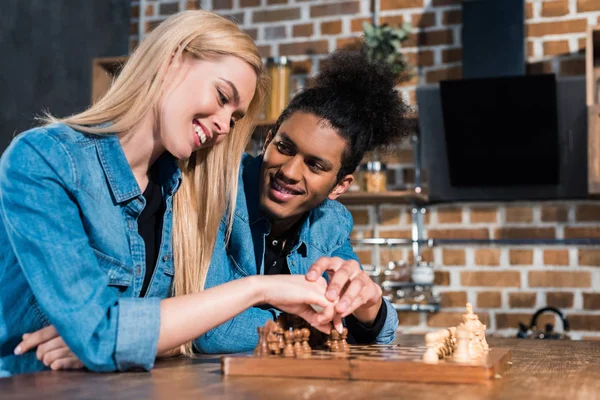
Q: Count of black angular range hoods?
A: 1